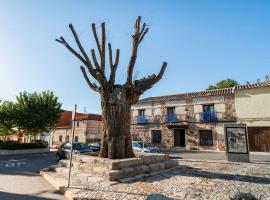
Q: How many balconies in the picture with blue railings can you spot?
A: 3